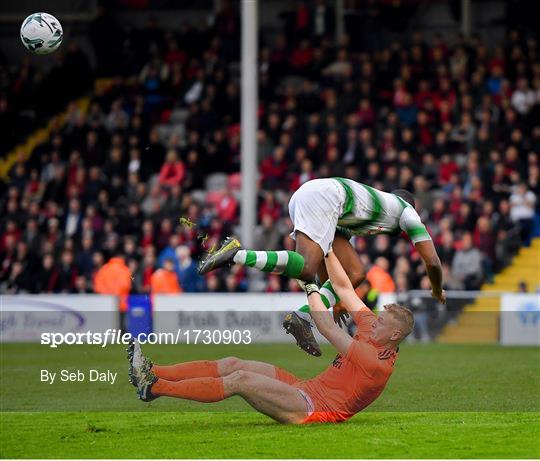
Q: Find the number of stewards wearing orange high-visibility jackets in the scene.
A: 3